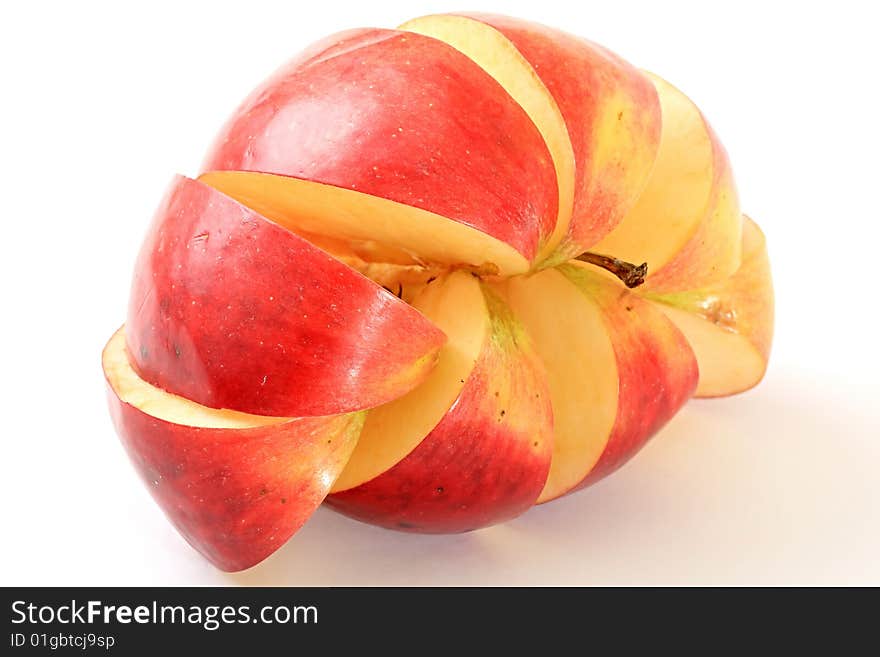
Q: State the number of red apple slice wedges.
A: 8